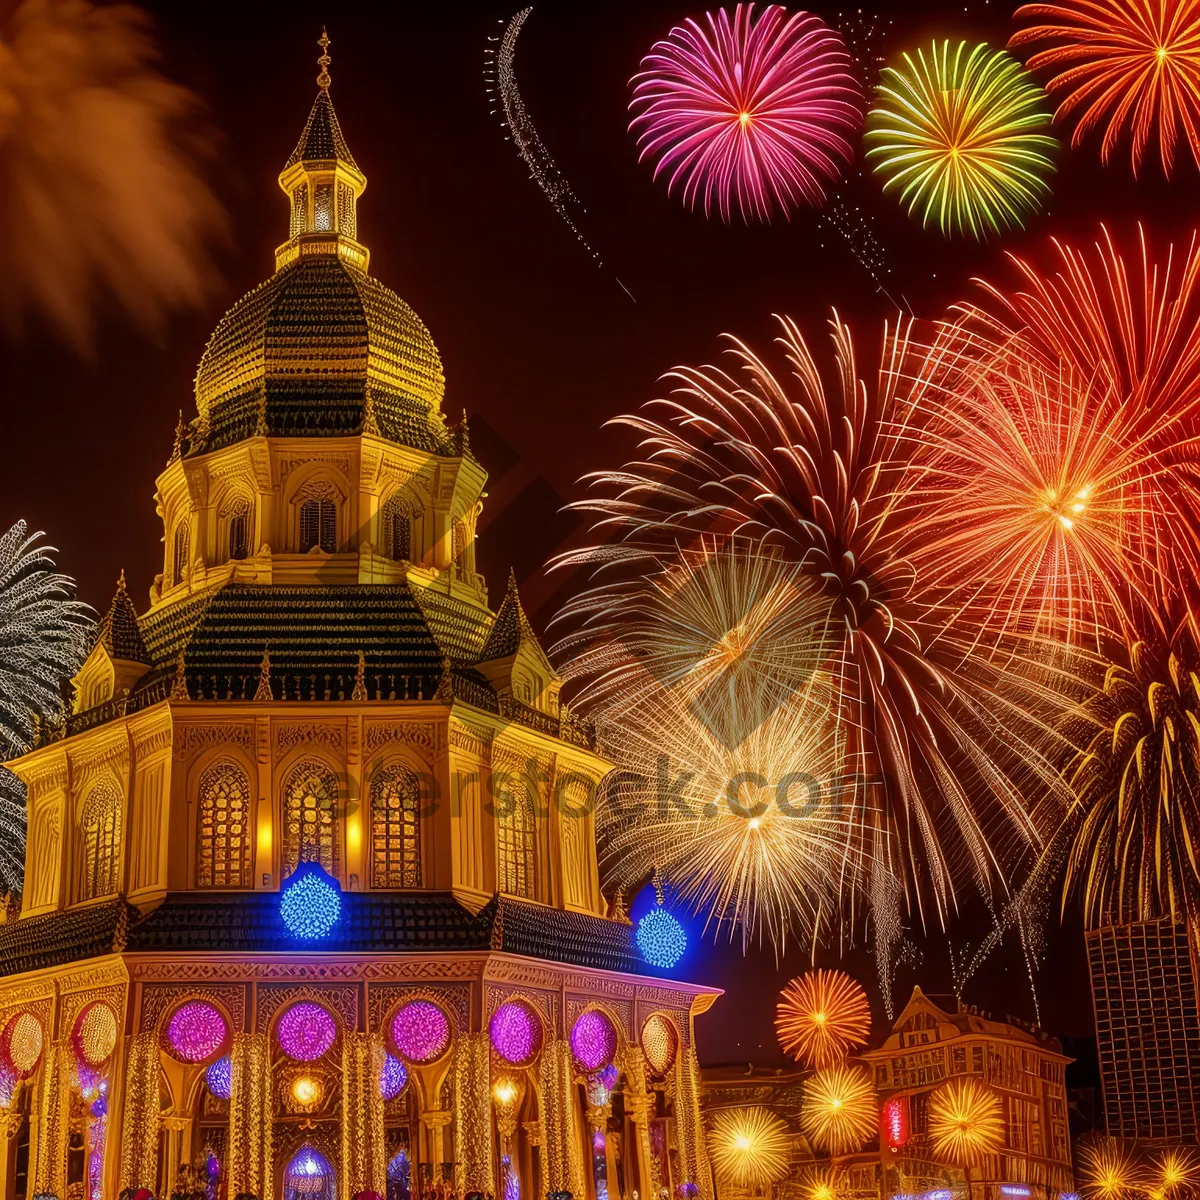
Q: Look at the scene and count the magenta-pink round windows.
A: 5